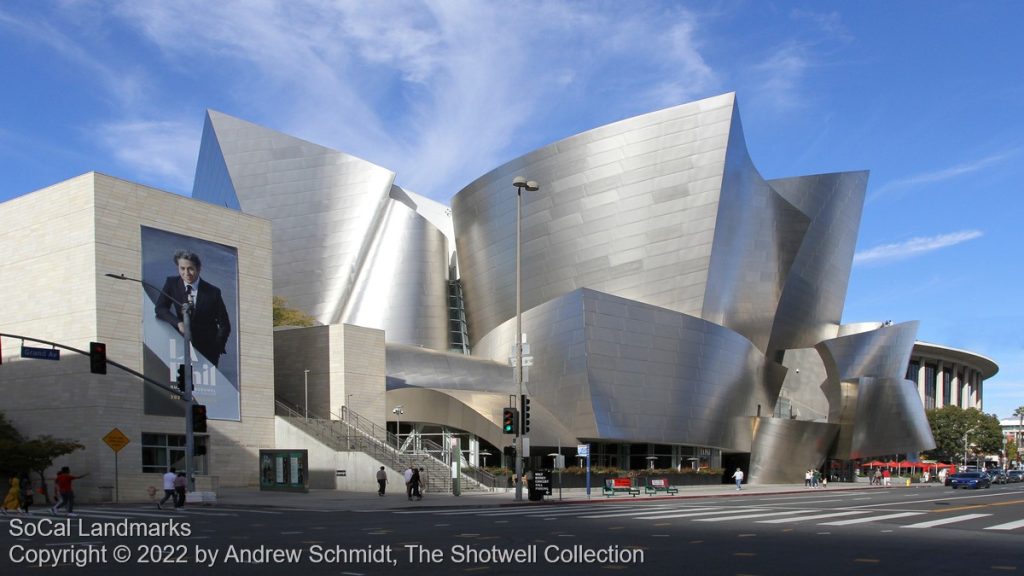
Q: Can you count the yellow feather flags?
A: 0